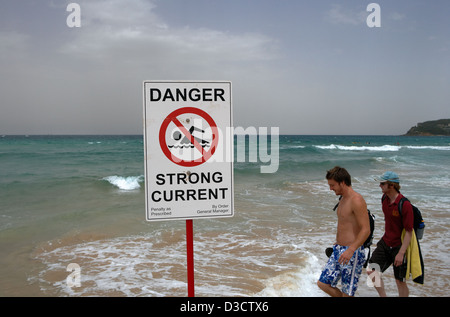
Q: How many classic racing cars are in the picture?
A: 0